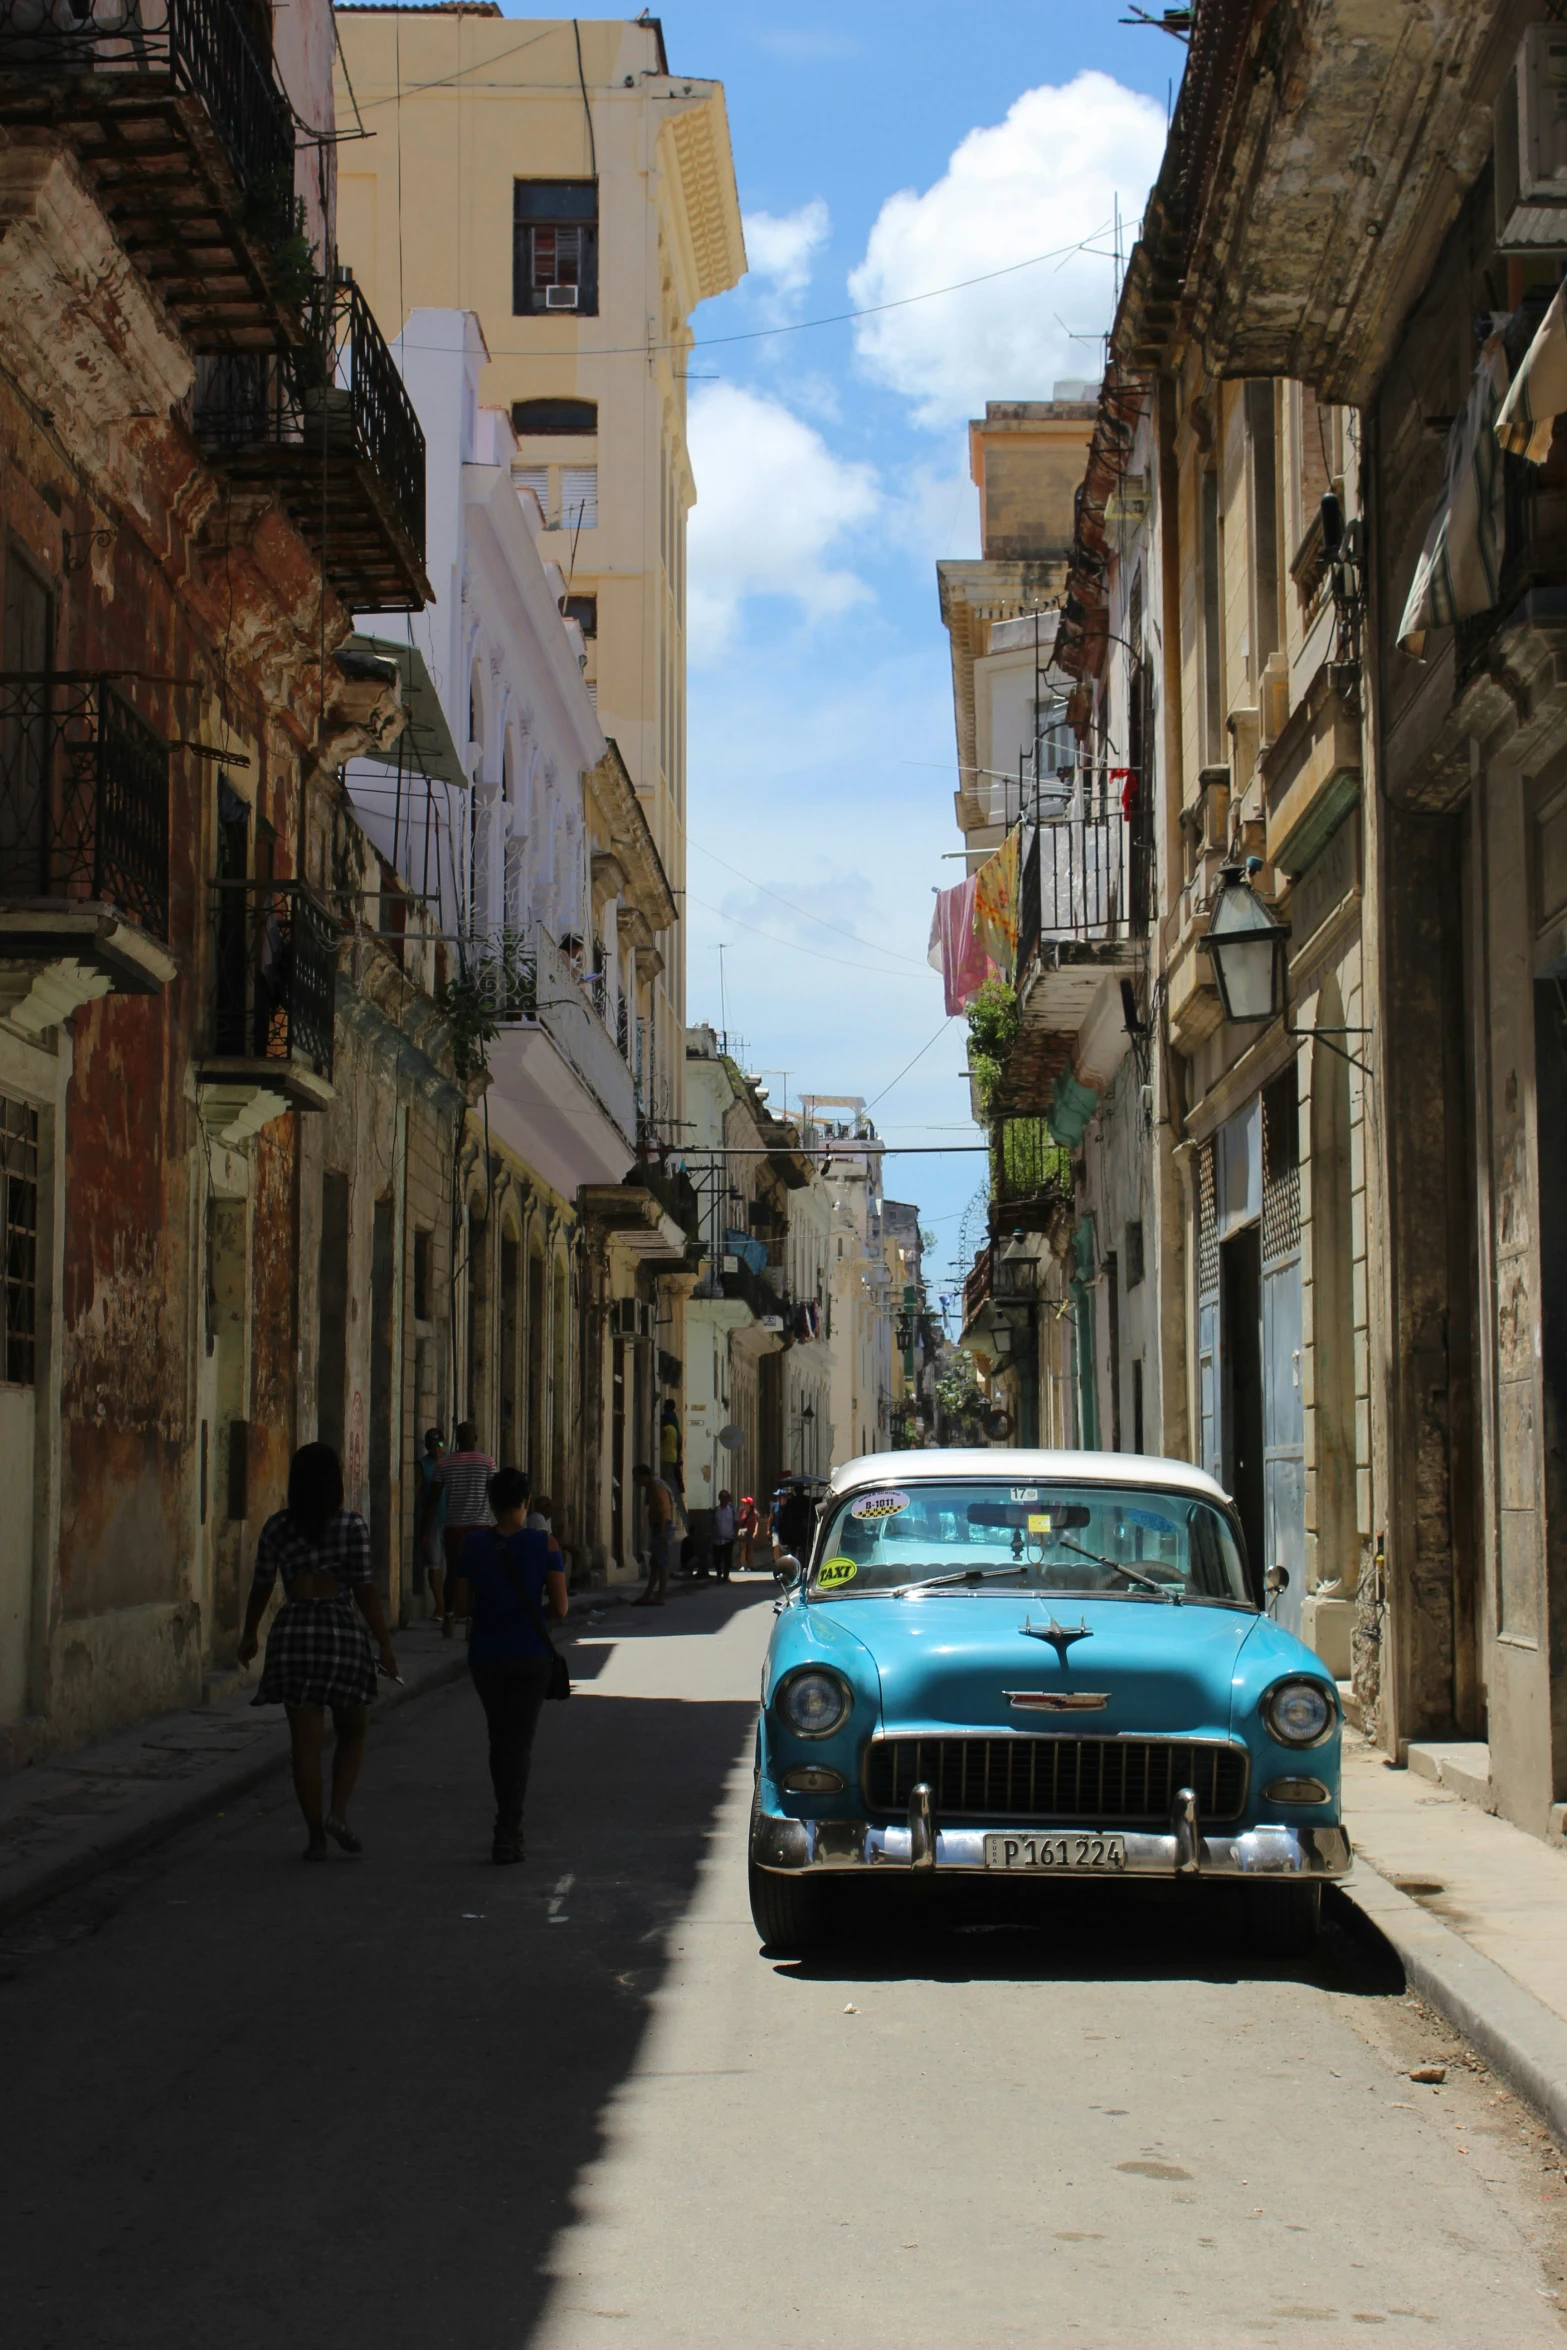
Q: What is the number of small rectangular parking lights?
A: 2